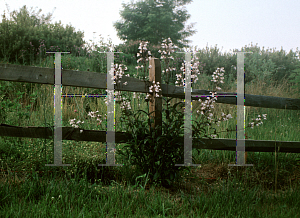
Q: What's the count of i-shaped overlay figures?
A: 4